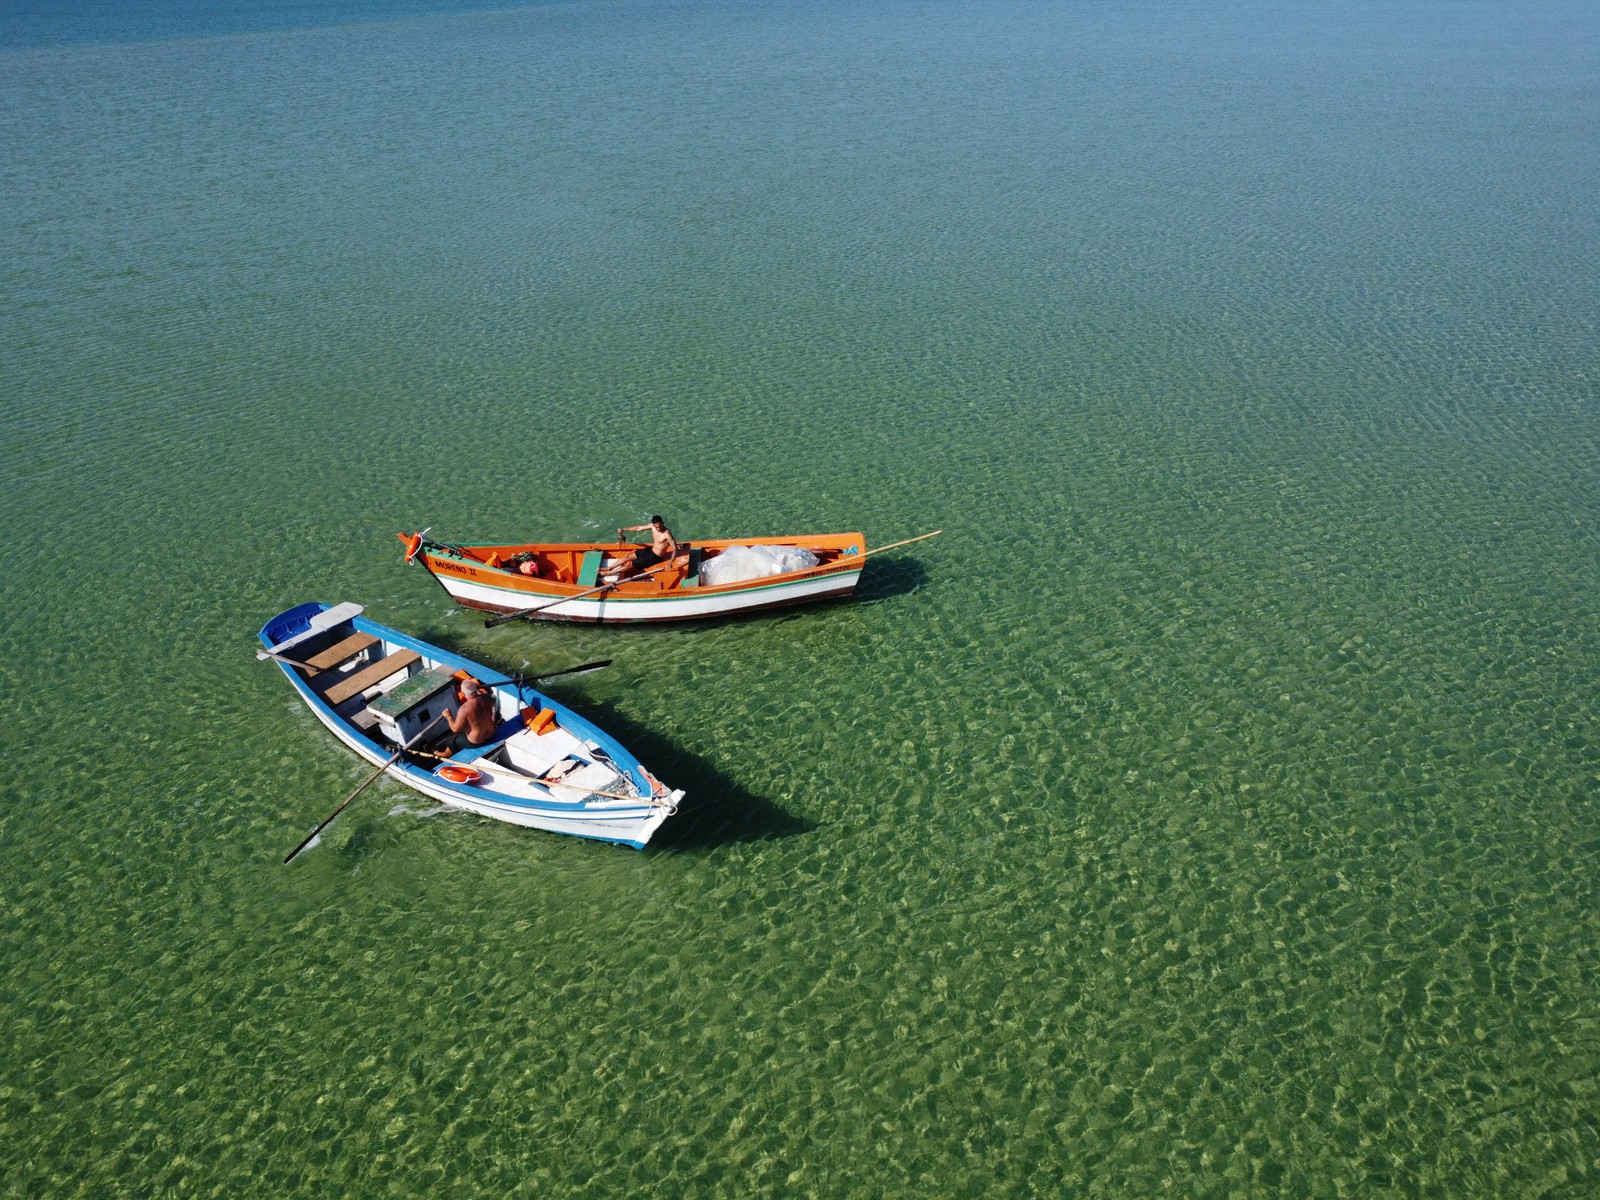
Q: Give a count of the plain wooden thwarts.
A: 2